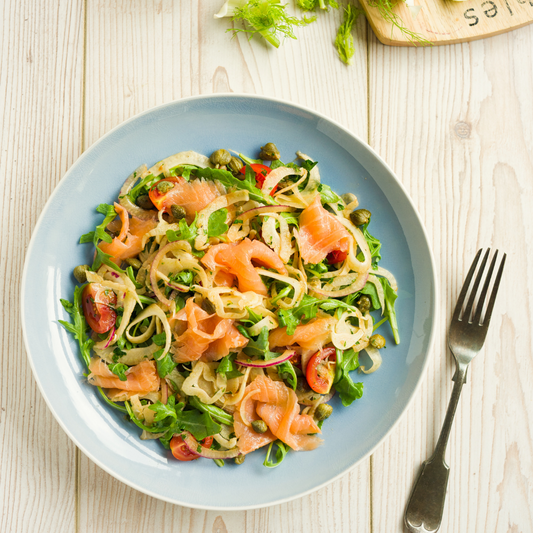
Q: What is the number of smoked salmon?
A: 8